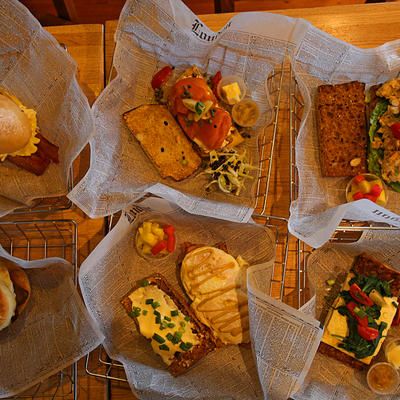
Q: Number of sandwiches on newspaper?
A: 6